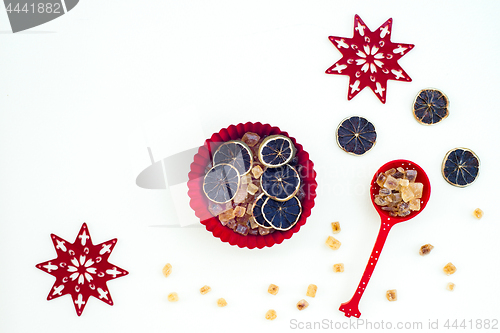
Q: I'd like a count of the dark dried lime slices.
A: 9